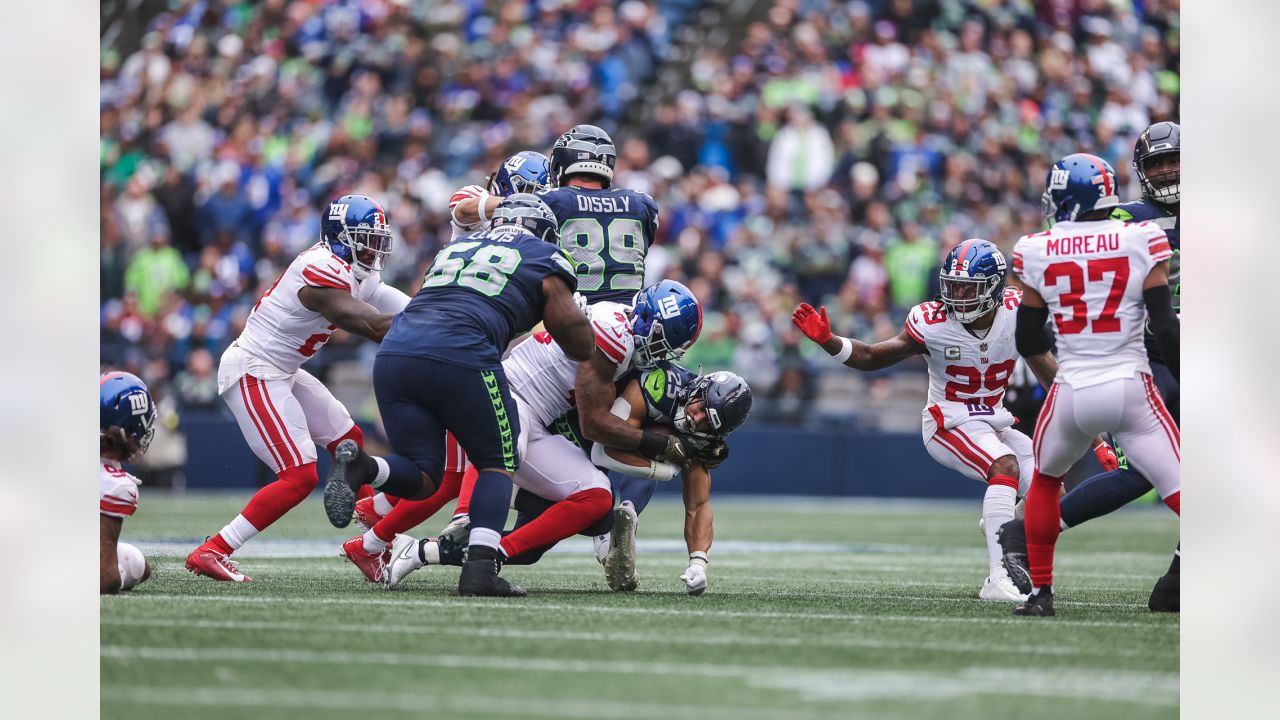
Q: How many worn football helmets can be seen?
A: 10